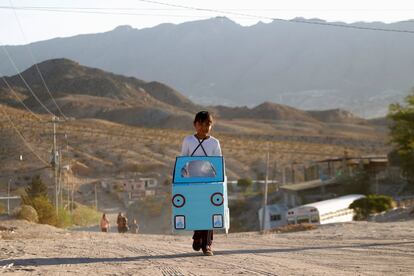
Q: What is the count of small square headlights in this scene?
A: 2